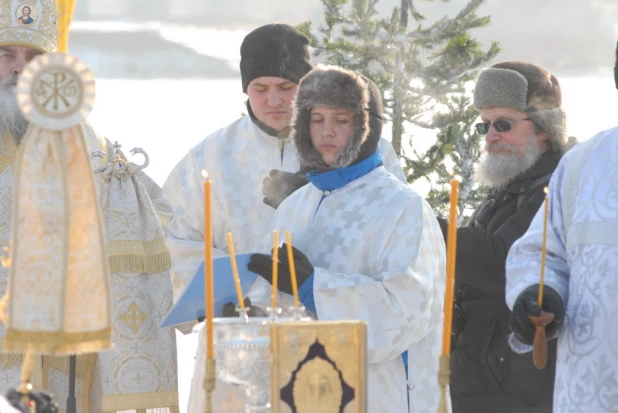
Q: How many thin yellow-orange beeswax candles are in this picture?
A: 6